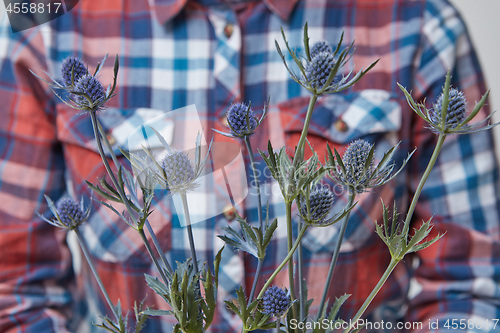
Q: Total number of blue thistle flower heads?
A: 11